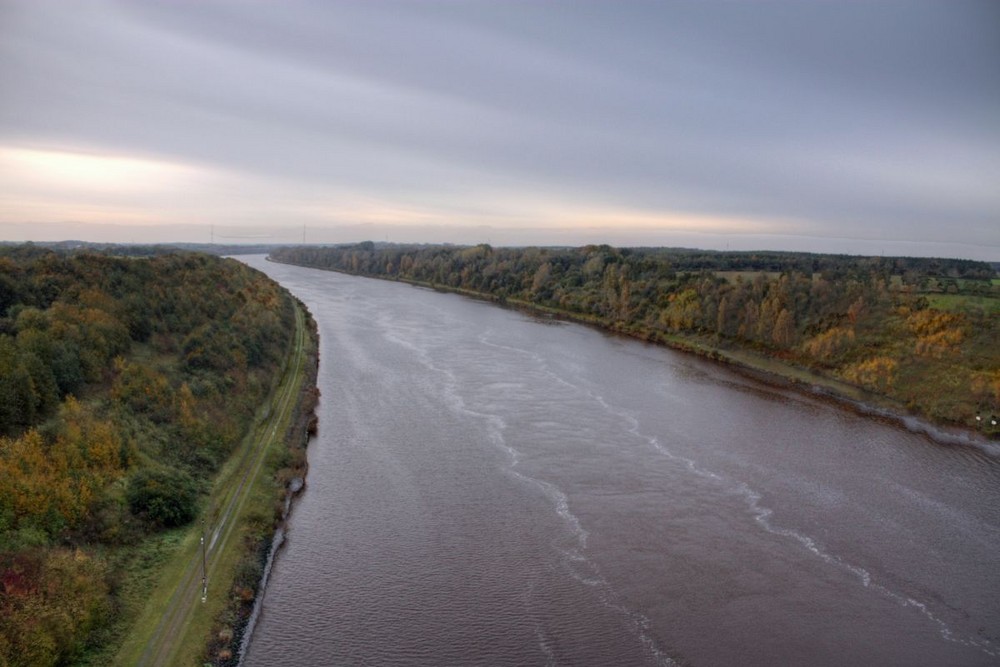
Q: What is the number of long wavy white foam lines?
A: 2